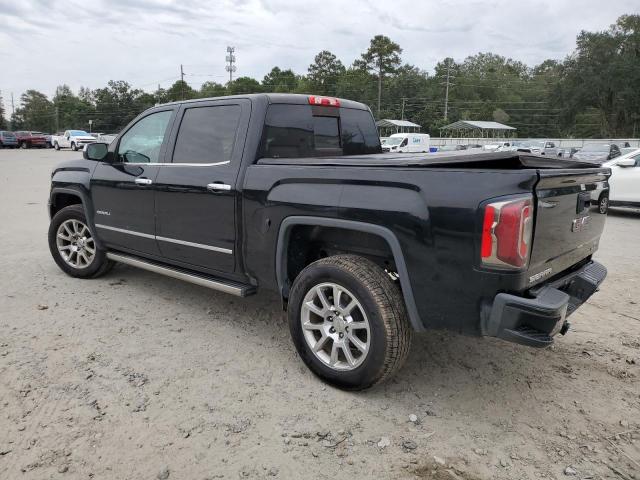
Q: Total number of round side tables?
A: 0